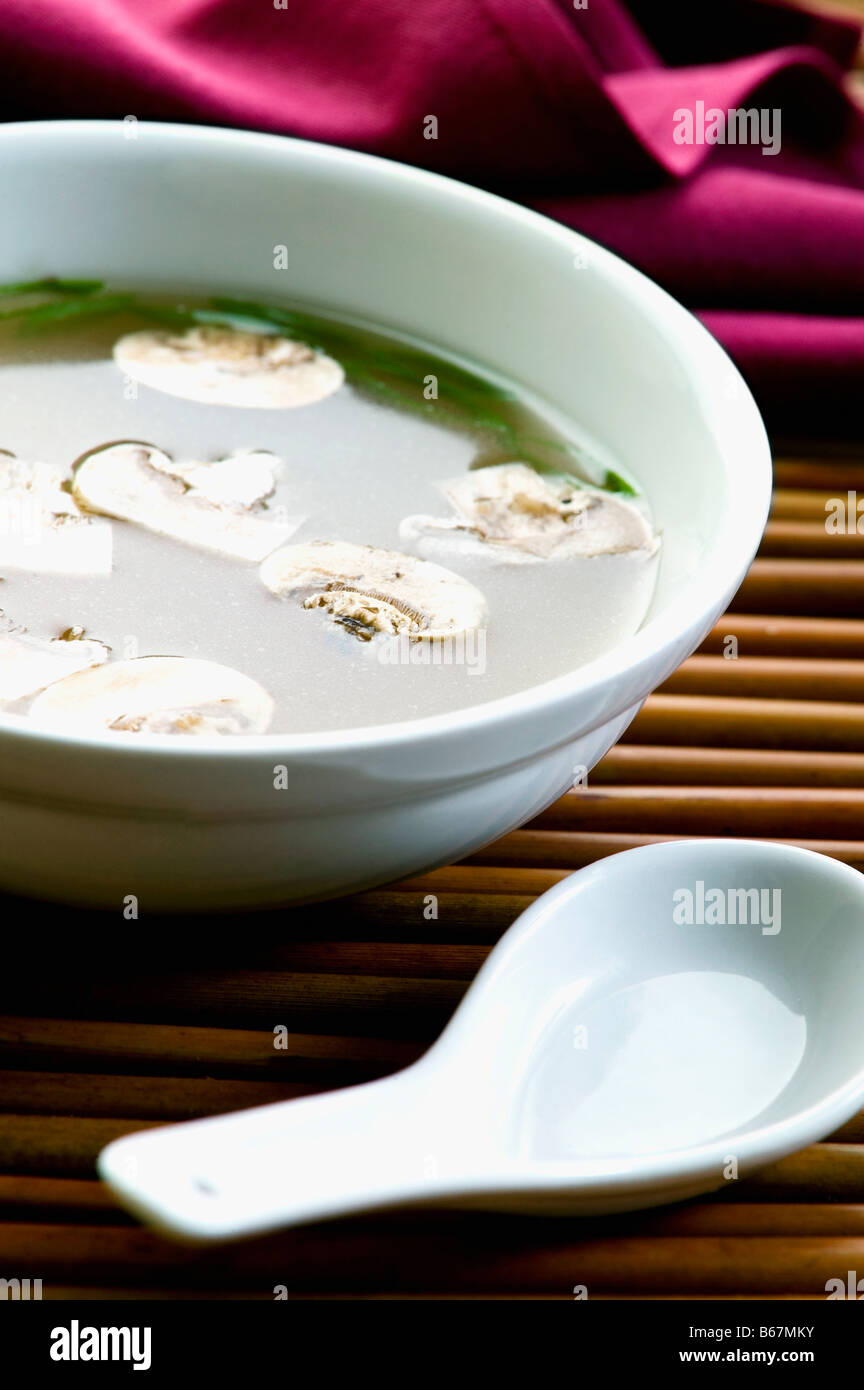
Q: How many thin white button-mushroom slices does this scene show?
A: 7